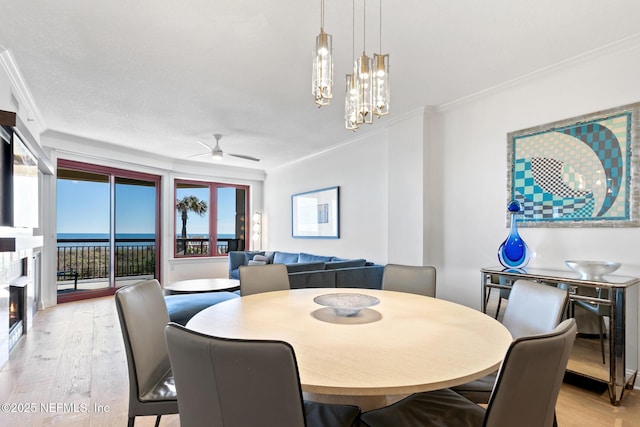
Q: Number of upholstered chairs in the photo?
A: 6